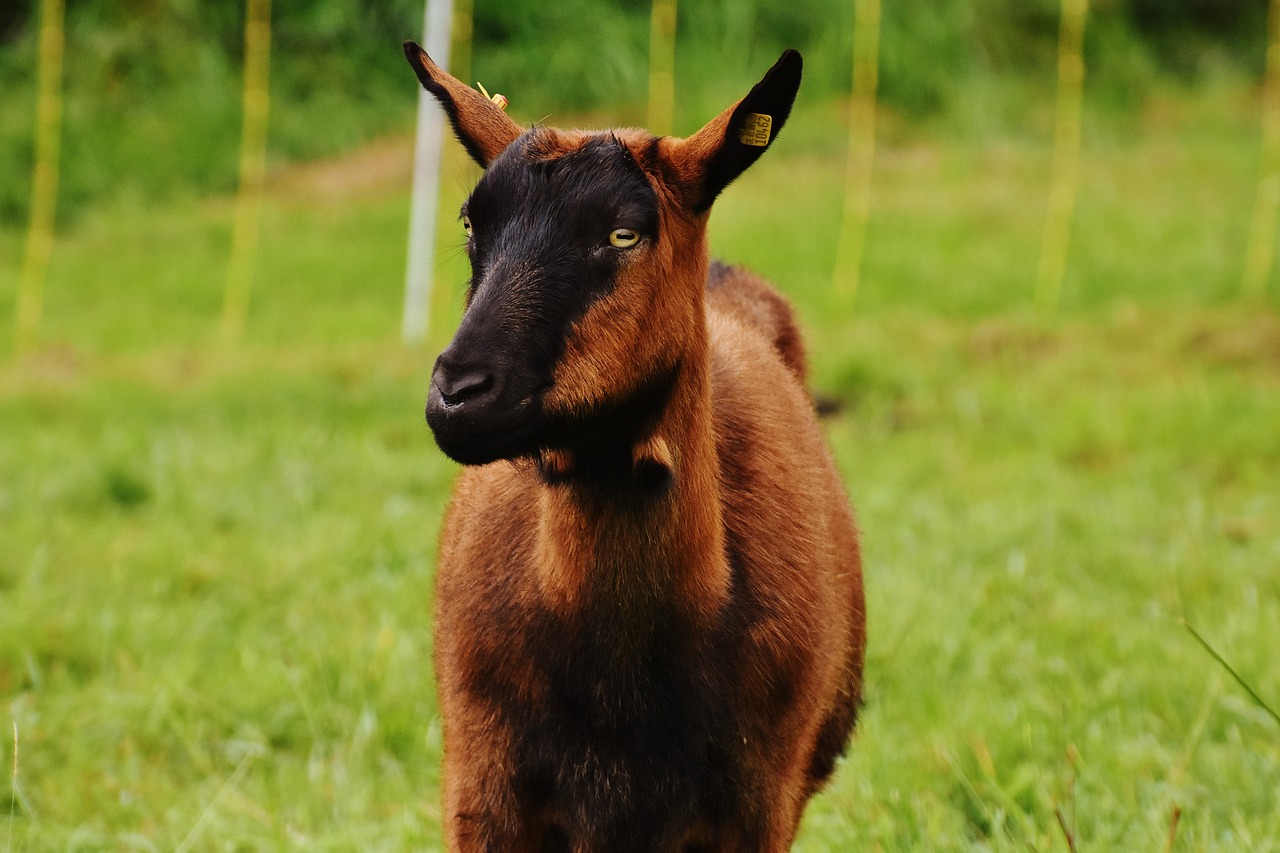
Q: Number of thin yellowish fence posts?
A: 7